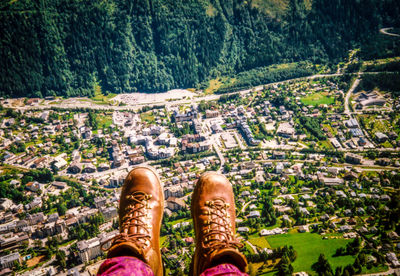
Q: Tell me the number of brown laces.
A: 2